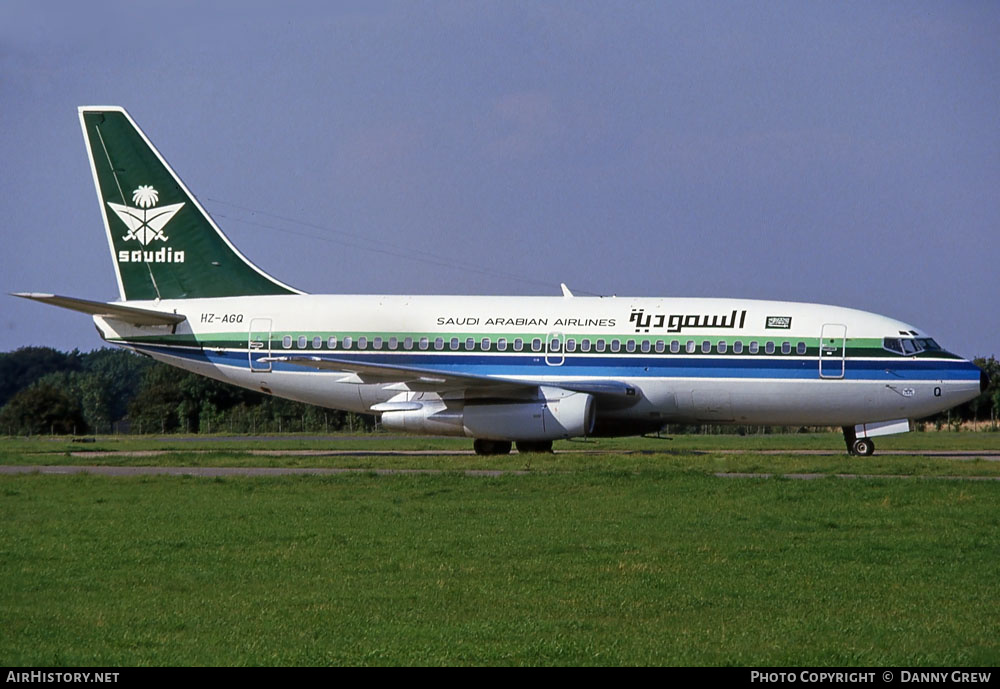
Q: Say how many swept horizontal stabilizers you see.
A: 1